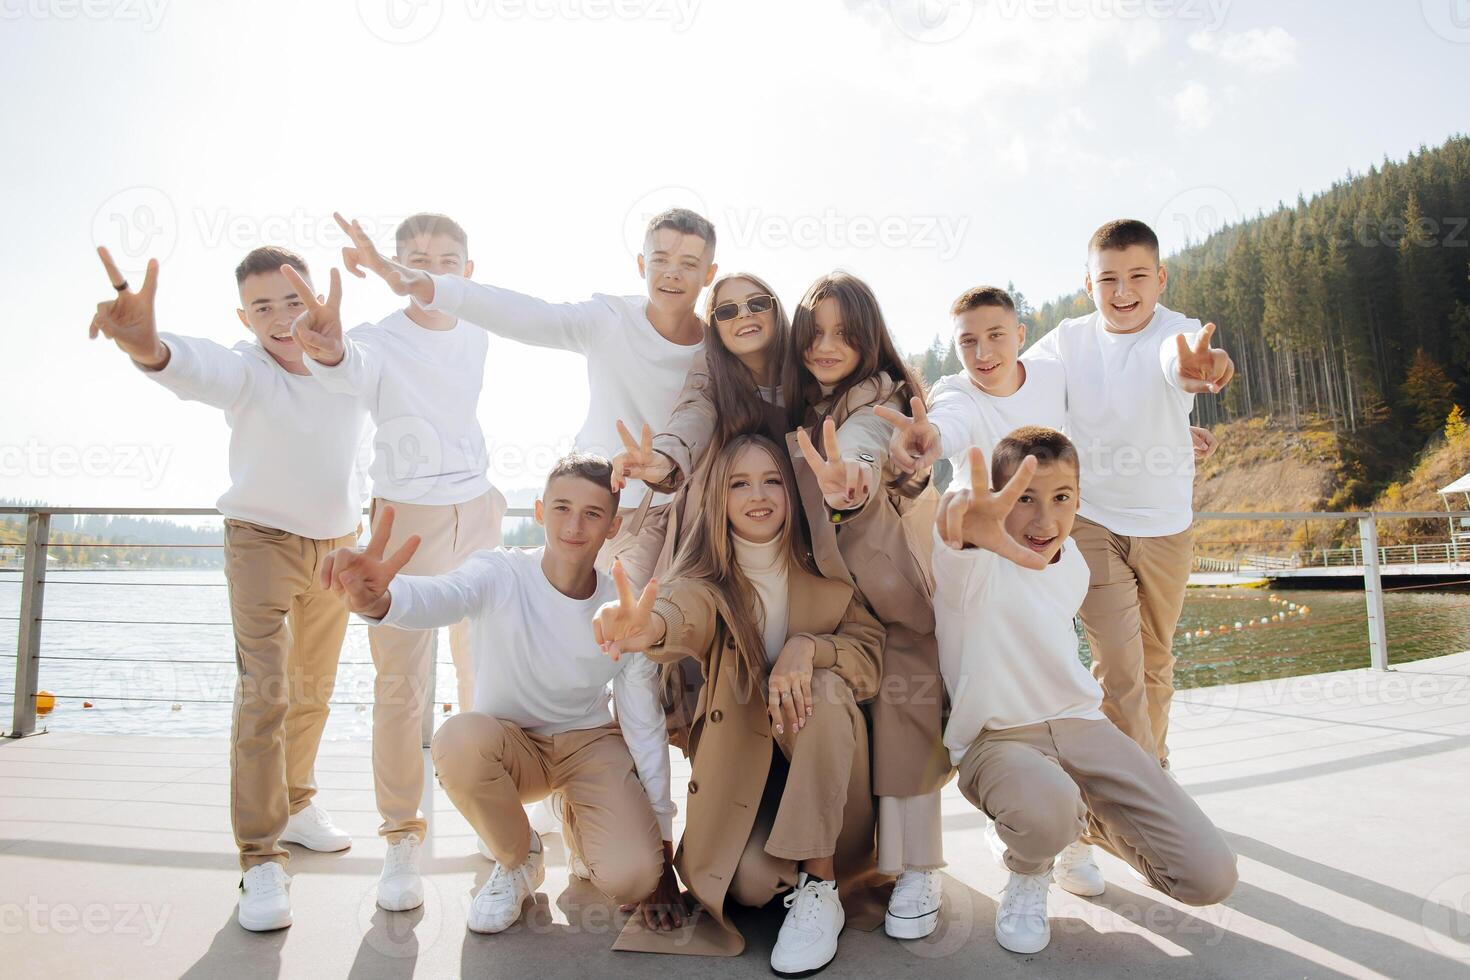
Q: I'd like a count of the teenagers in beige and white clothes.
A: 10